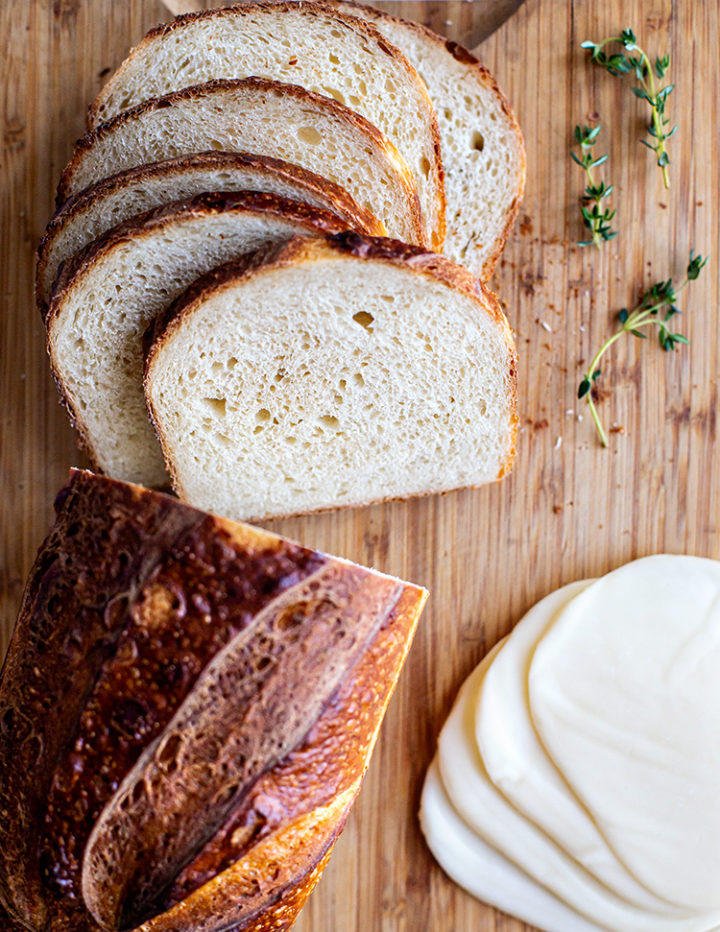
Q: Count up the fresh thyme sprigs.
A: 3